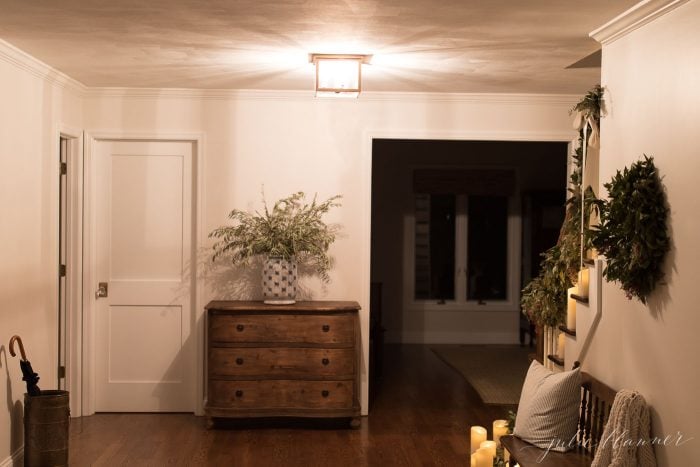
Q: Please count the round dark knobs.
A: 6